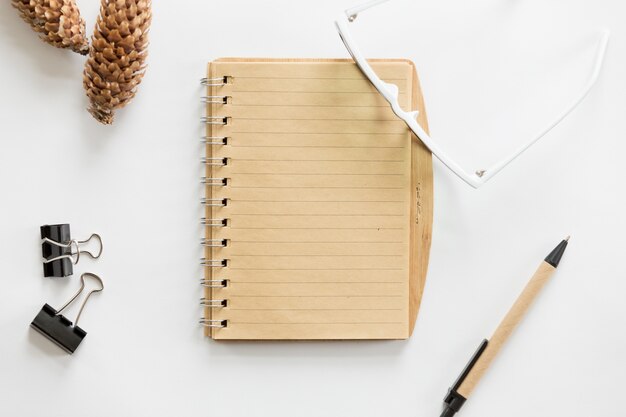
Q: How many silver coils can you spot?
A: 13